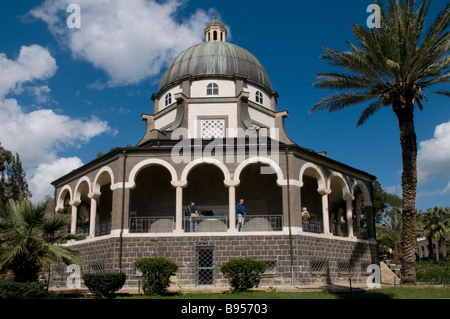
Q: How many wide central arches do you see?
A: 3